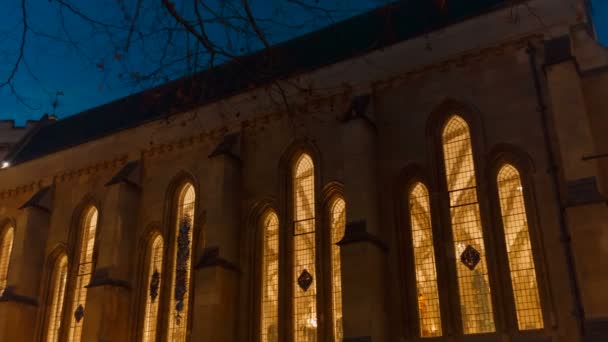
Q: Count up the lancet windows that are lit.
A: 11